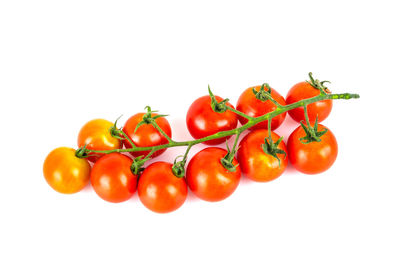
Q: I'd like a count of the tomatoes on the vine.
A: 11